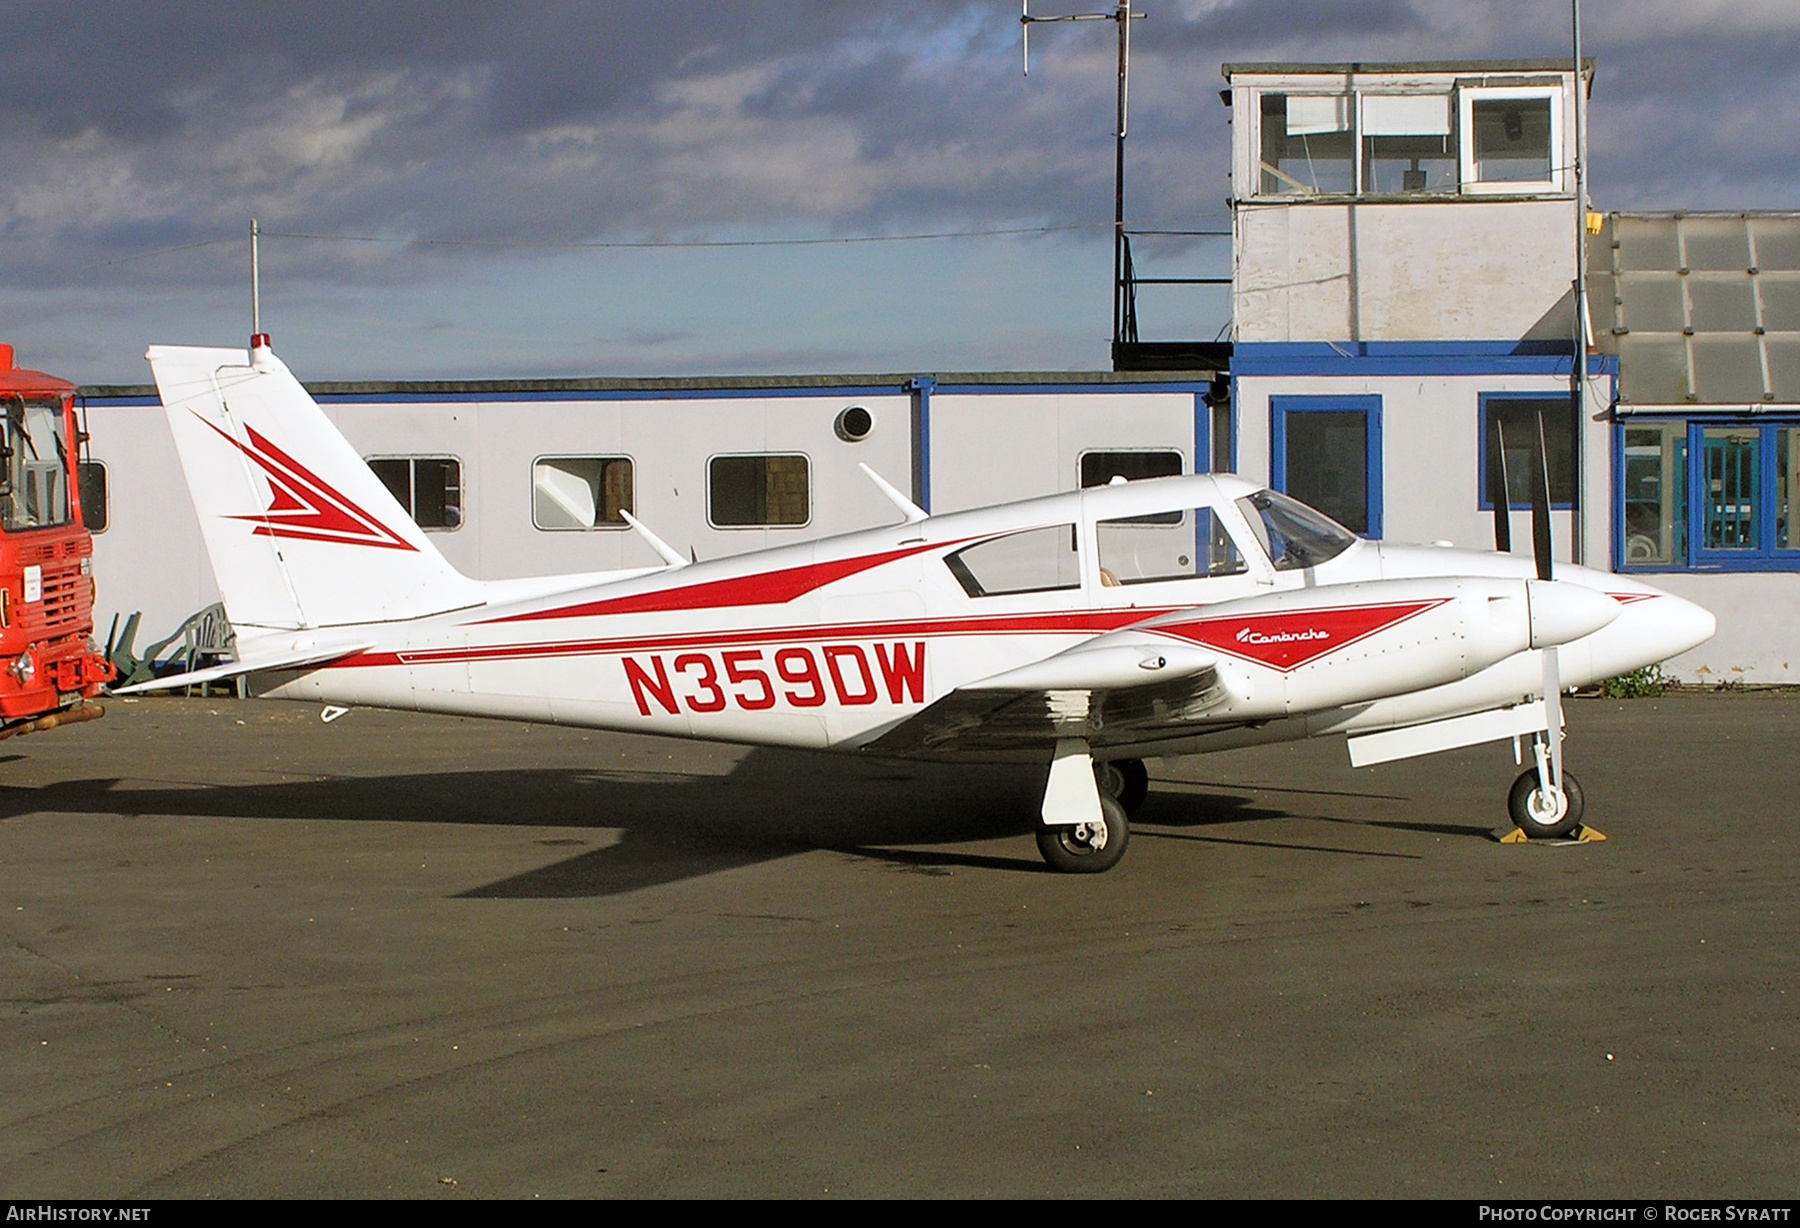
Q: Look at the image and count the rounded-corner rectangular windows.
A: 5